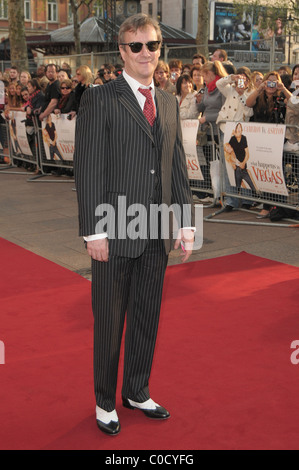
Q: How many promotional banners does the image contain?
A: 4